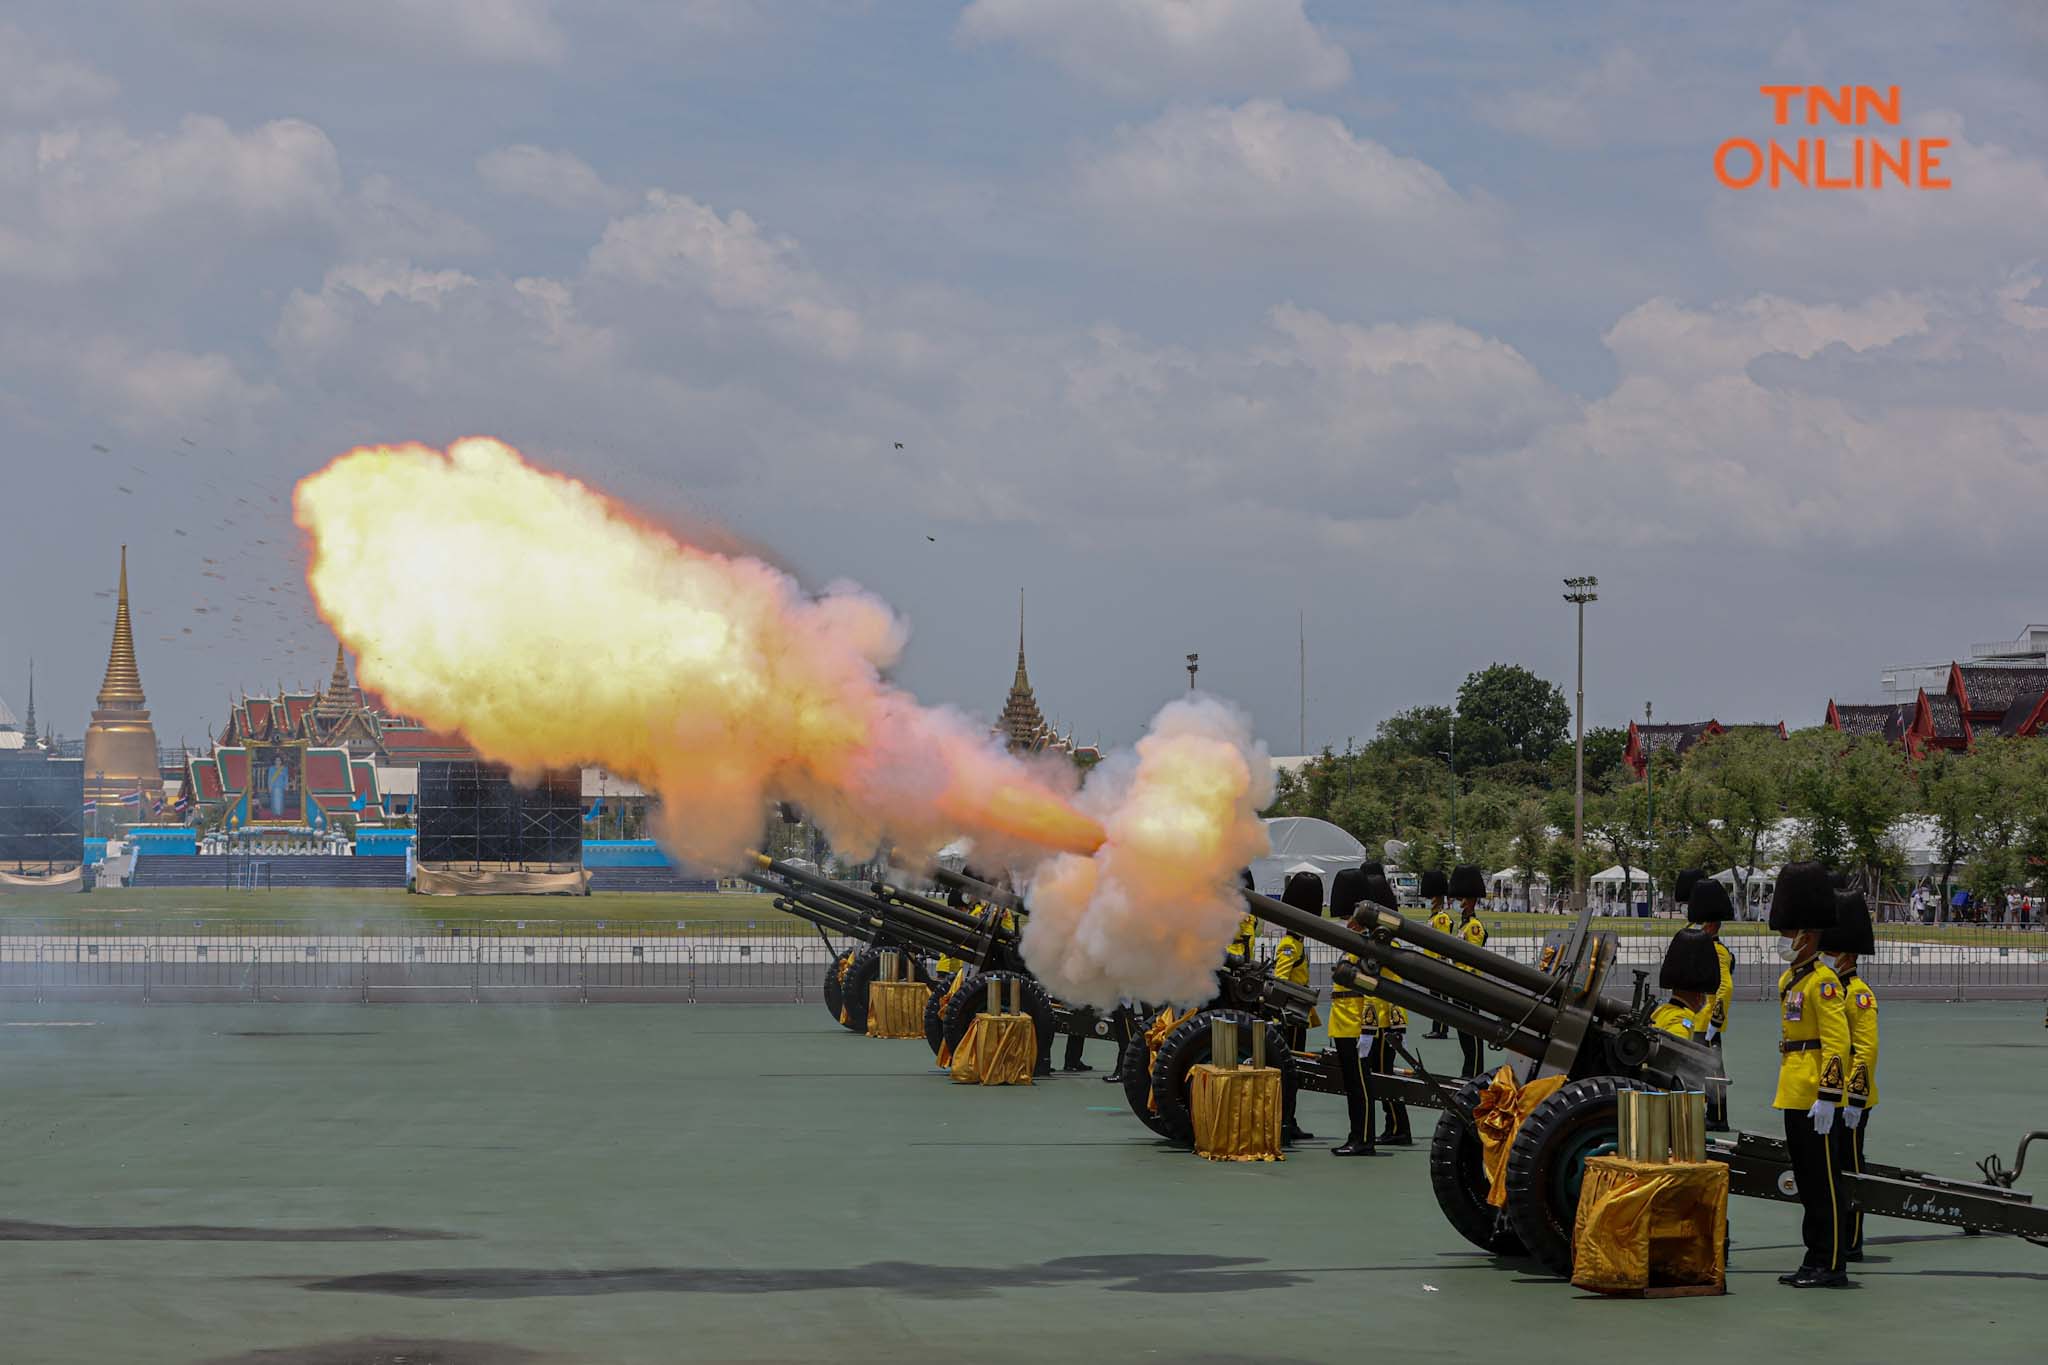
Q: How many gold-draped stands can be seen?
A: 4